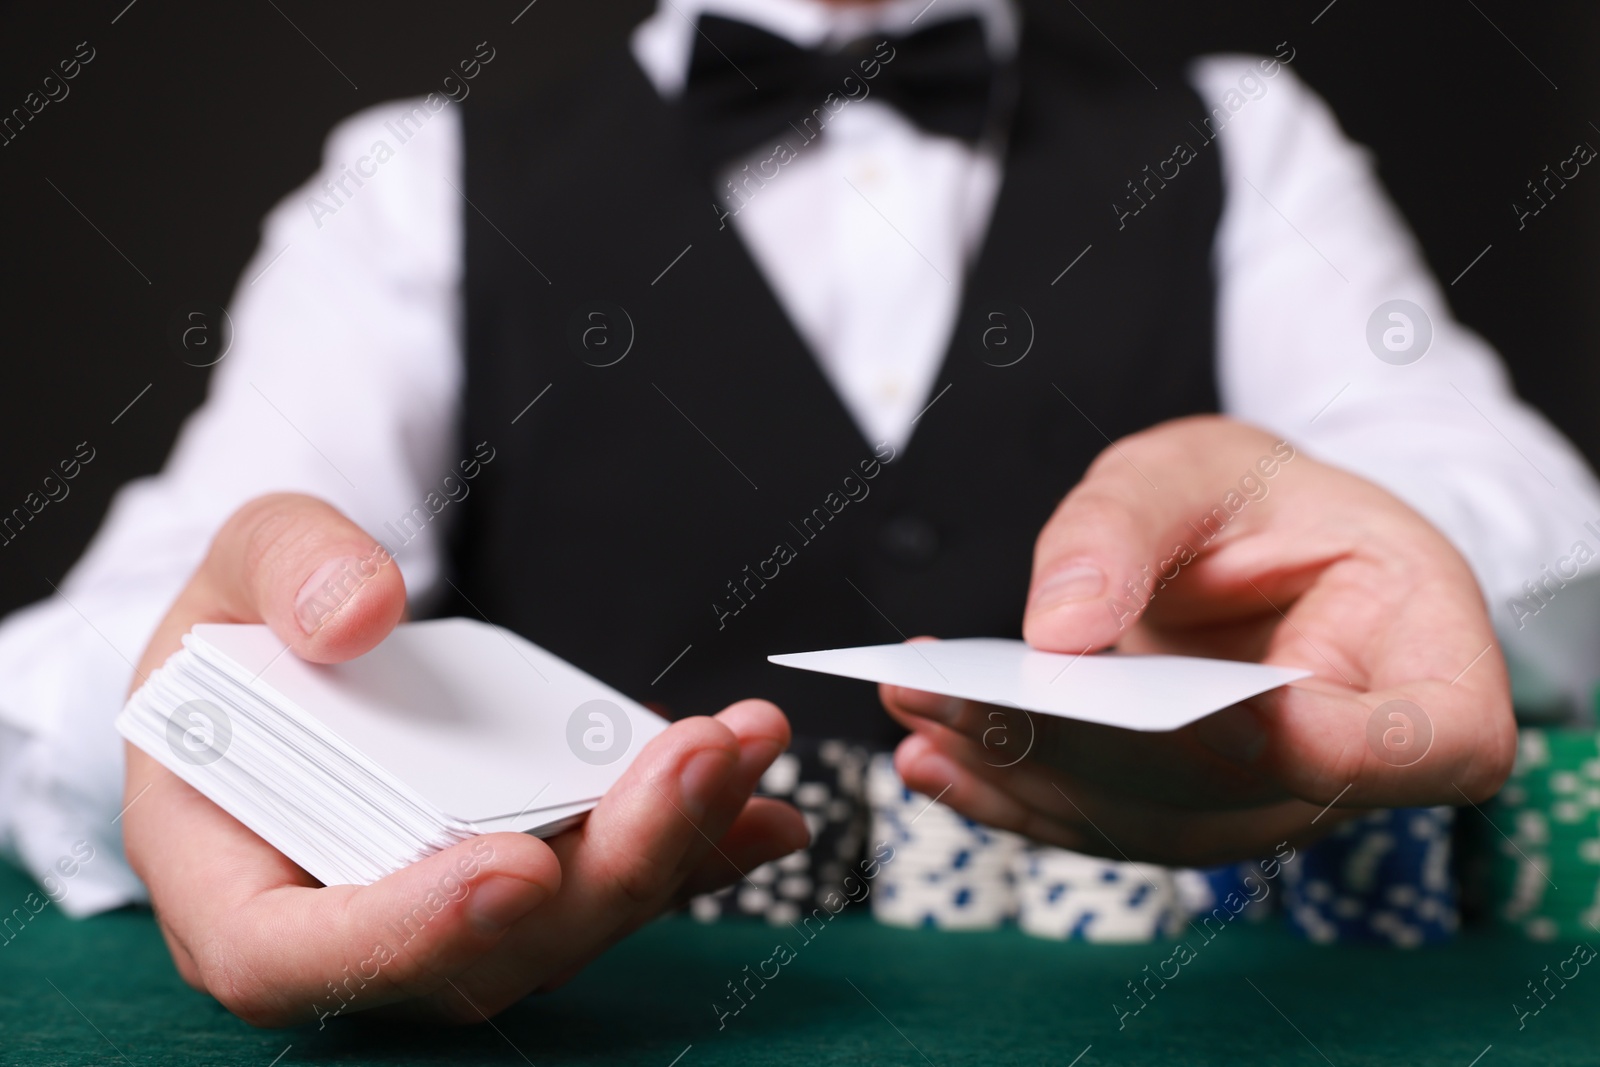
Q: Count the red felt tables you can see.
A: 0